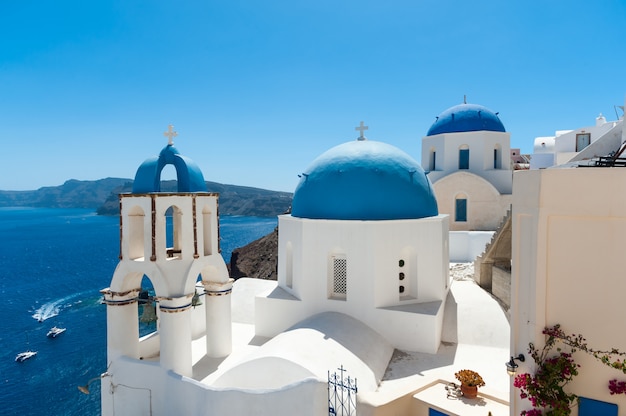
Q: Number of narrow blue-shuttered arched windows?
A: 4